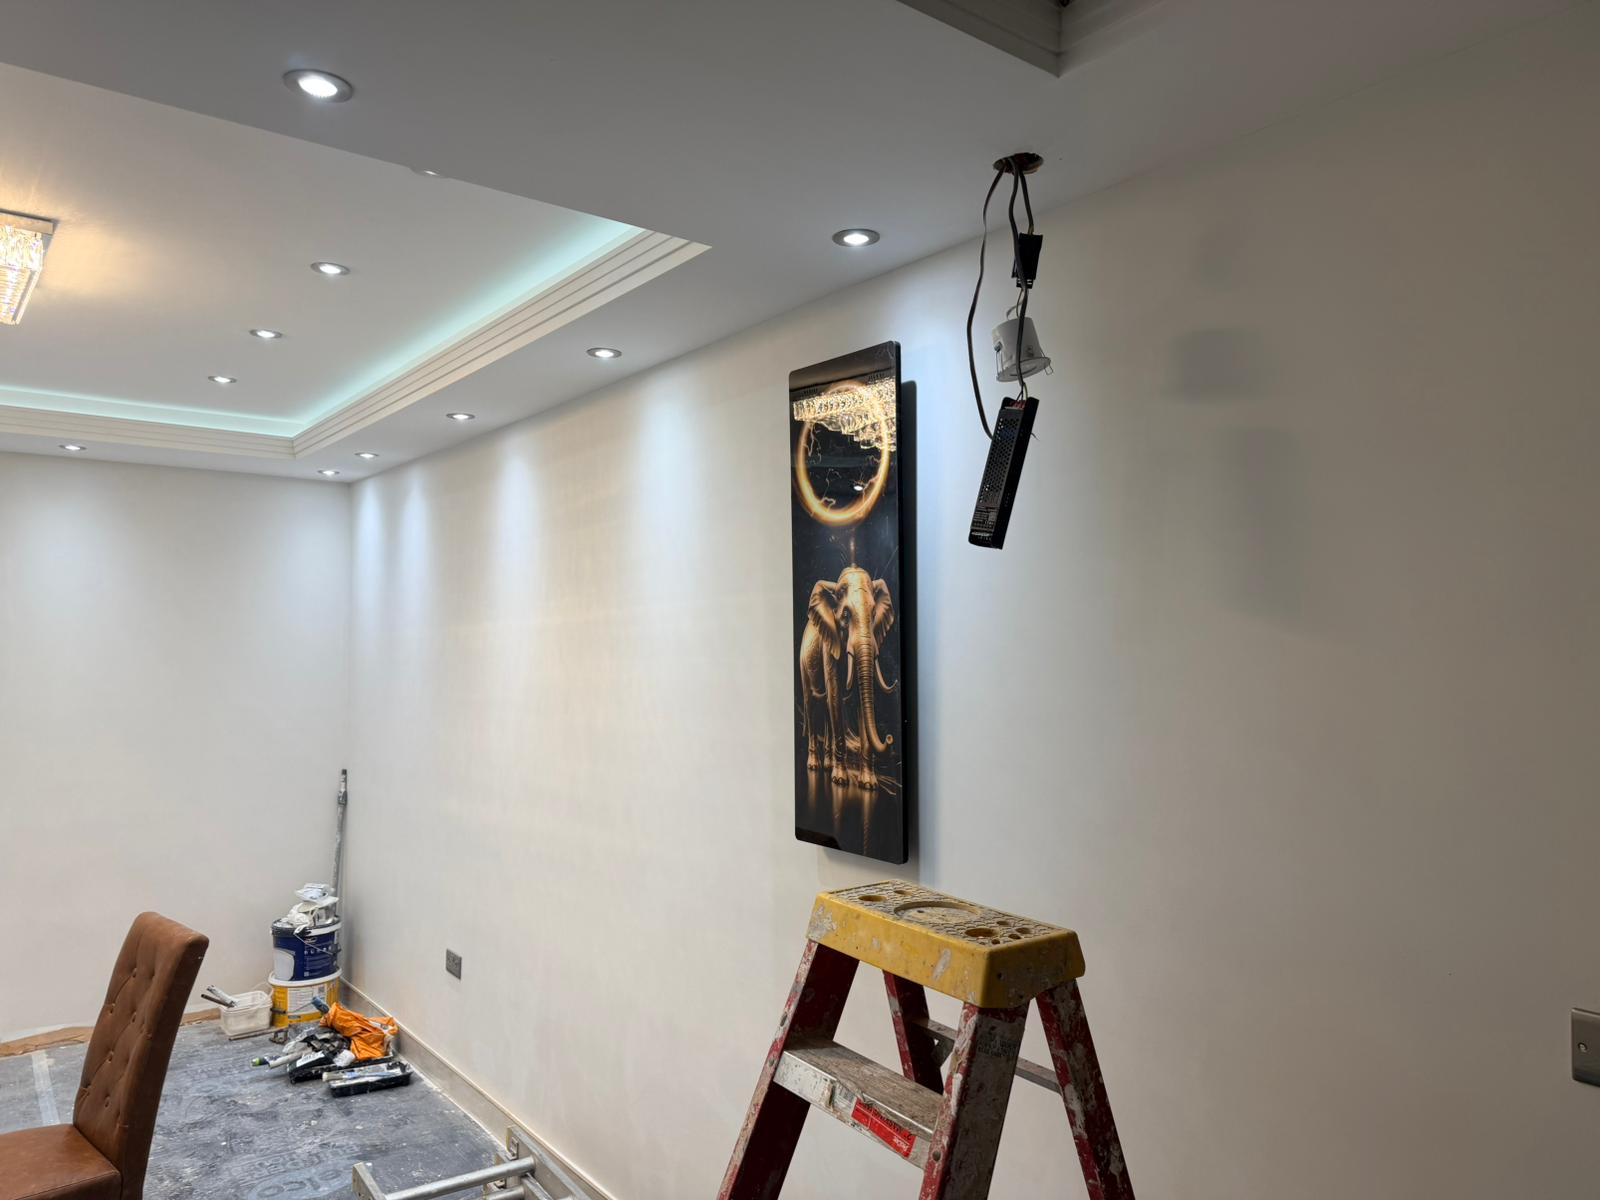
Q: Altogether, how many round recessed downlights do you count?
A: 11